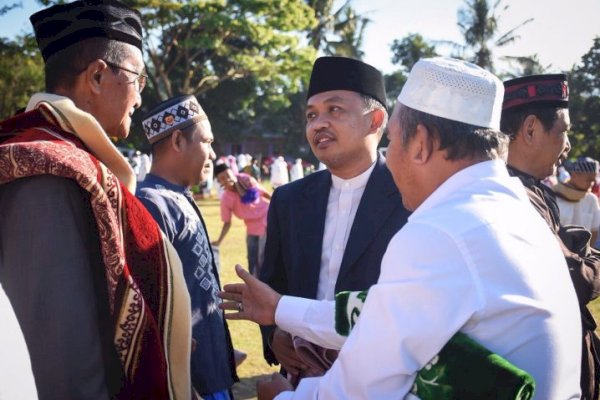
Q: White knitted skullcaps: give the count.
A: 1